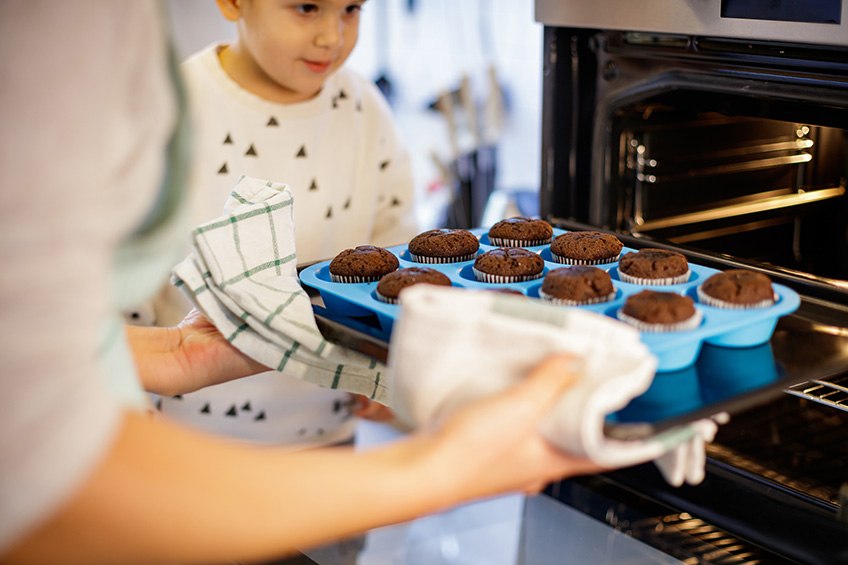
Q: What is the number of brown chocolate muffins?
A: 11